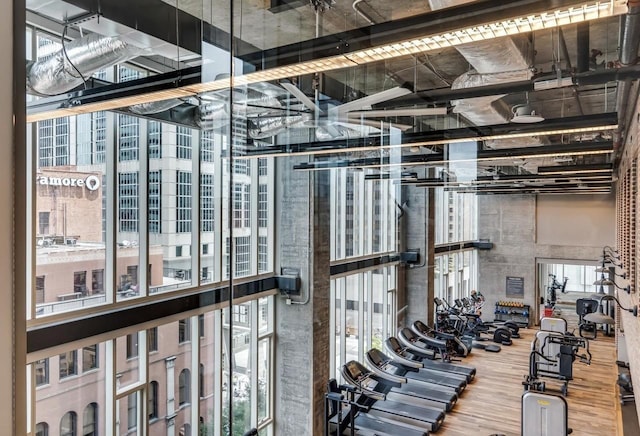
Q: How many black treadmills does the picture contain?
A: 5